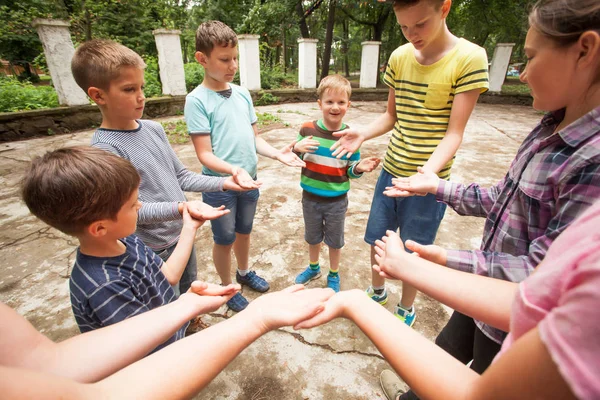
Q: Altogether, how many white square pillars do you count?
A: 6